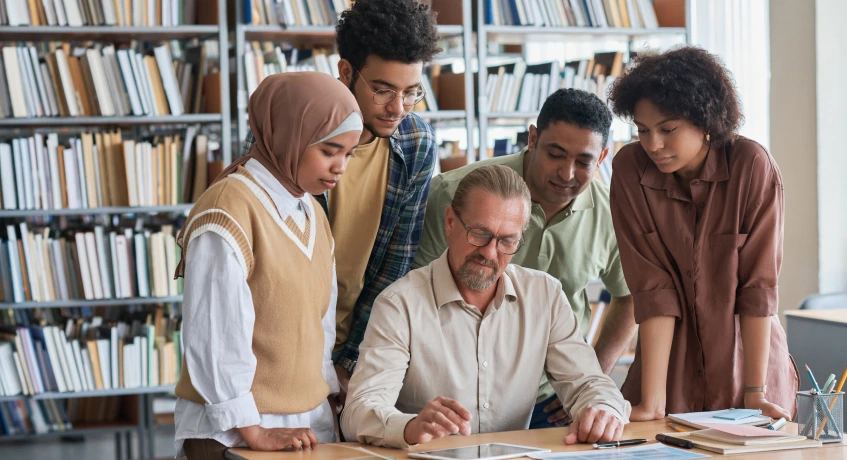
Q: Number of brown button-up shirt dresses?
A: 1